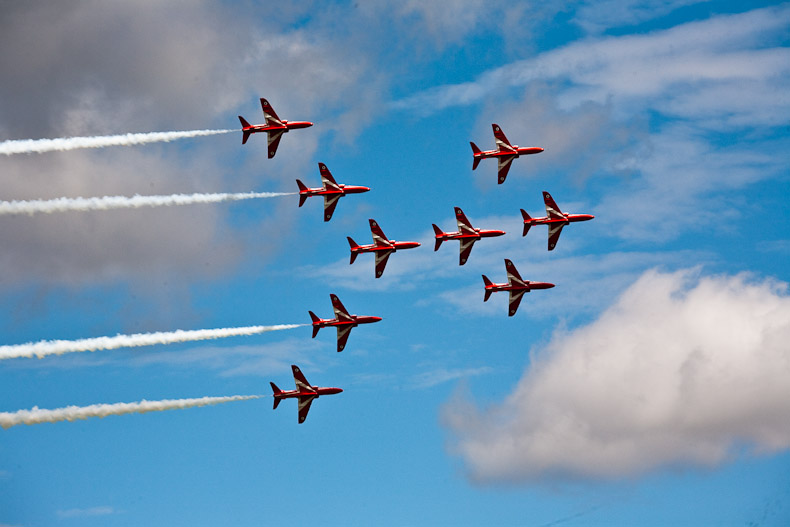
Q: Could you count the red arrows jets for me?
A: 9